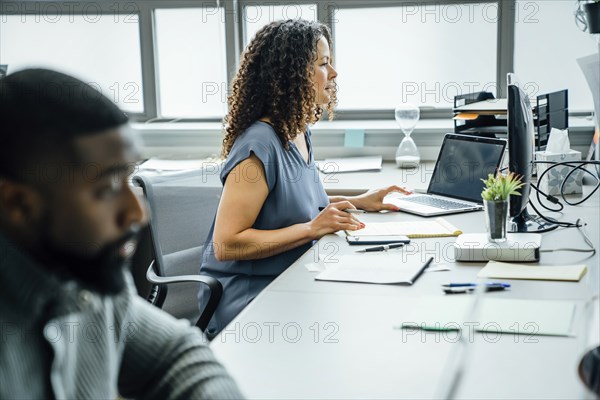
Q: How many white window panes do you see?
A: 5